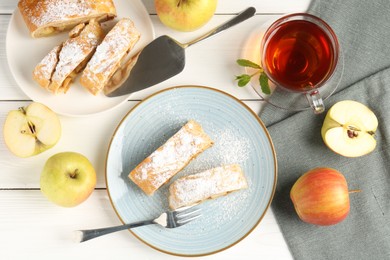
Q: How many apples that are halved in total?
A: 2